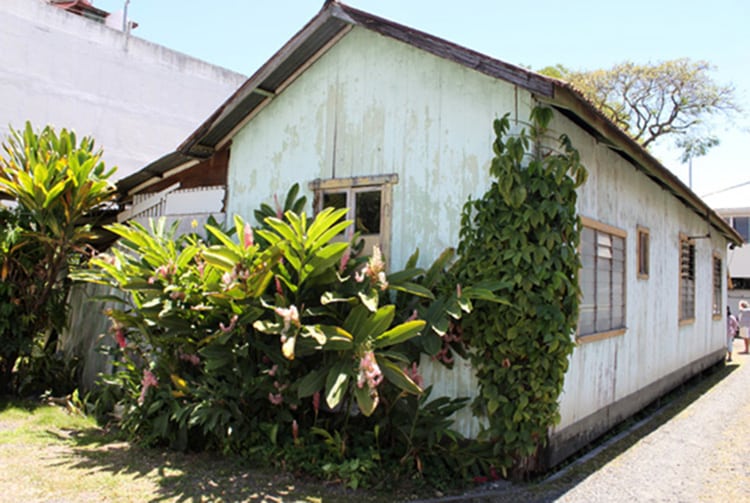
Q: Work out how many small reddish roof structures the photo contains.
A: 1